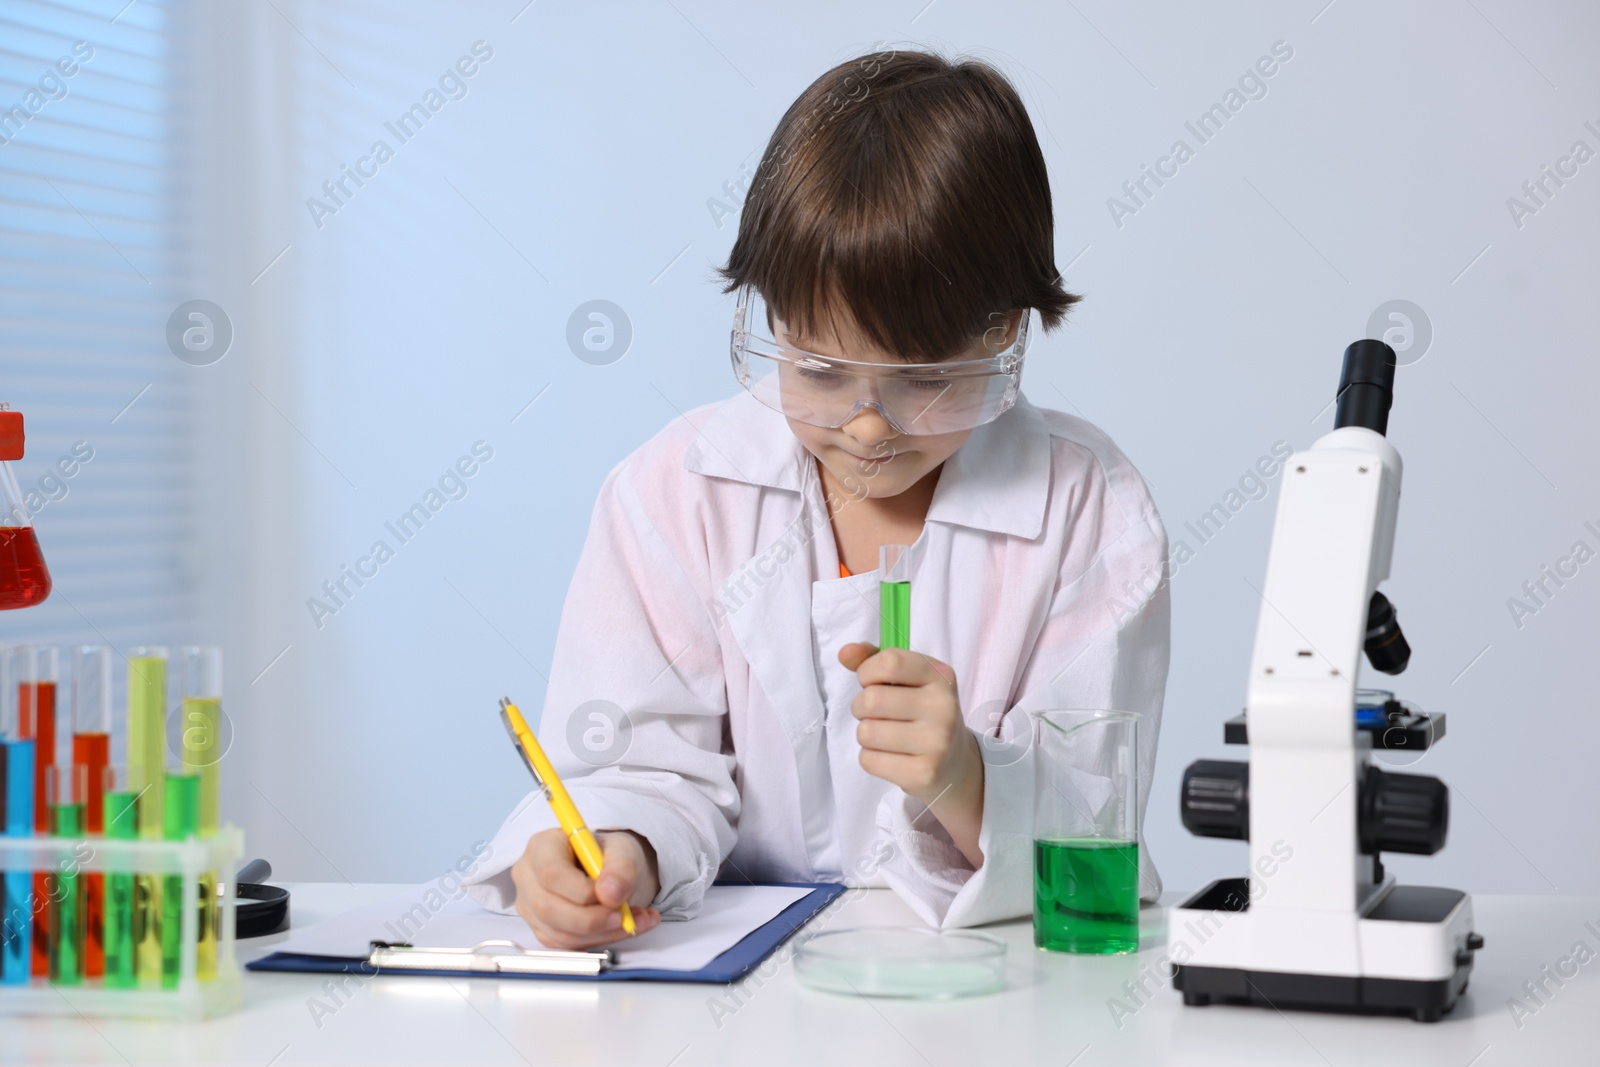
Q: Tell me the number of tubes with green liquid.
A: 4